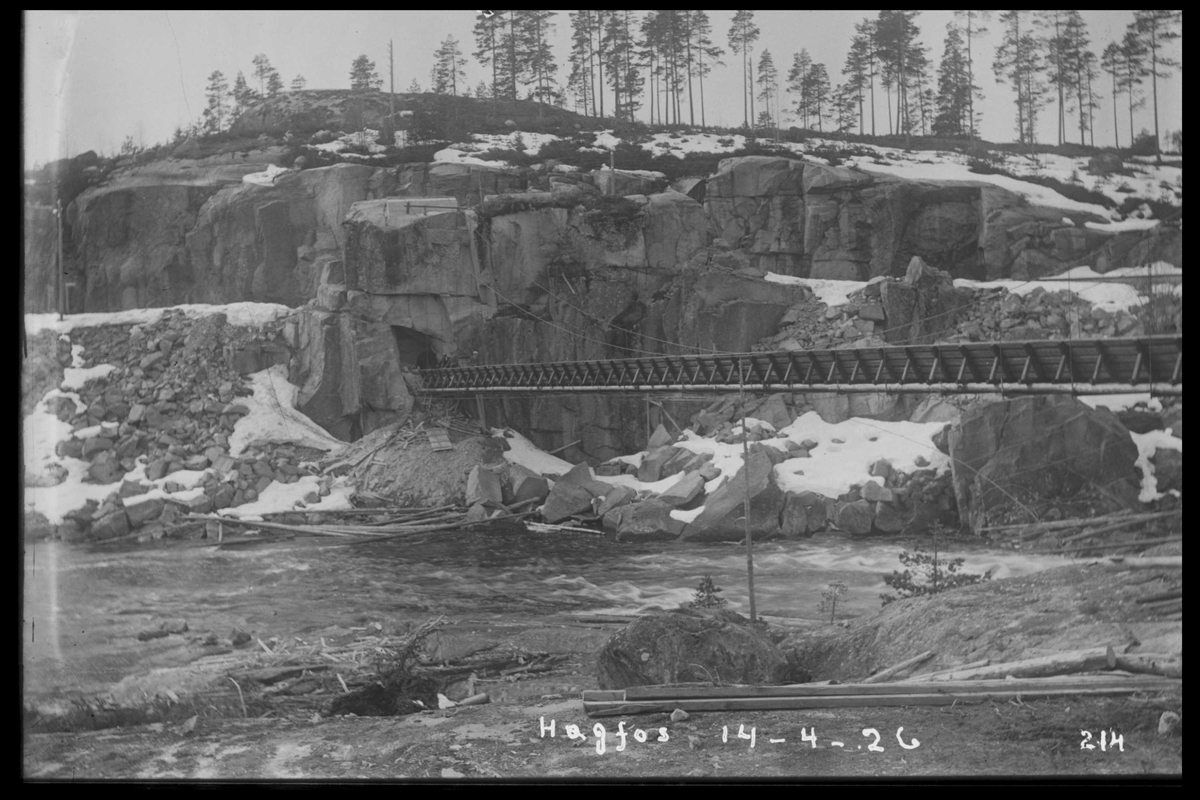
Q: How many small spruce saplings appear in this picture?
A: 3